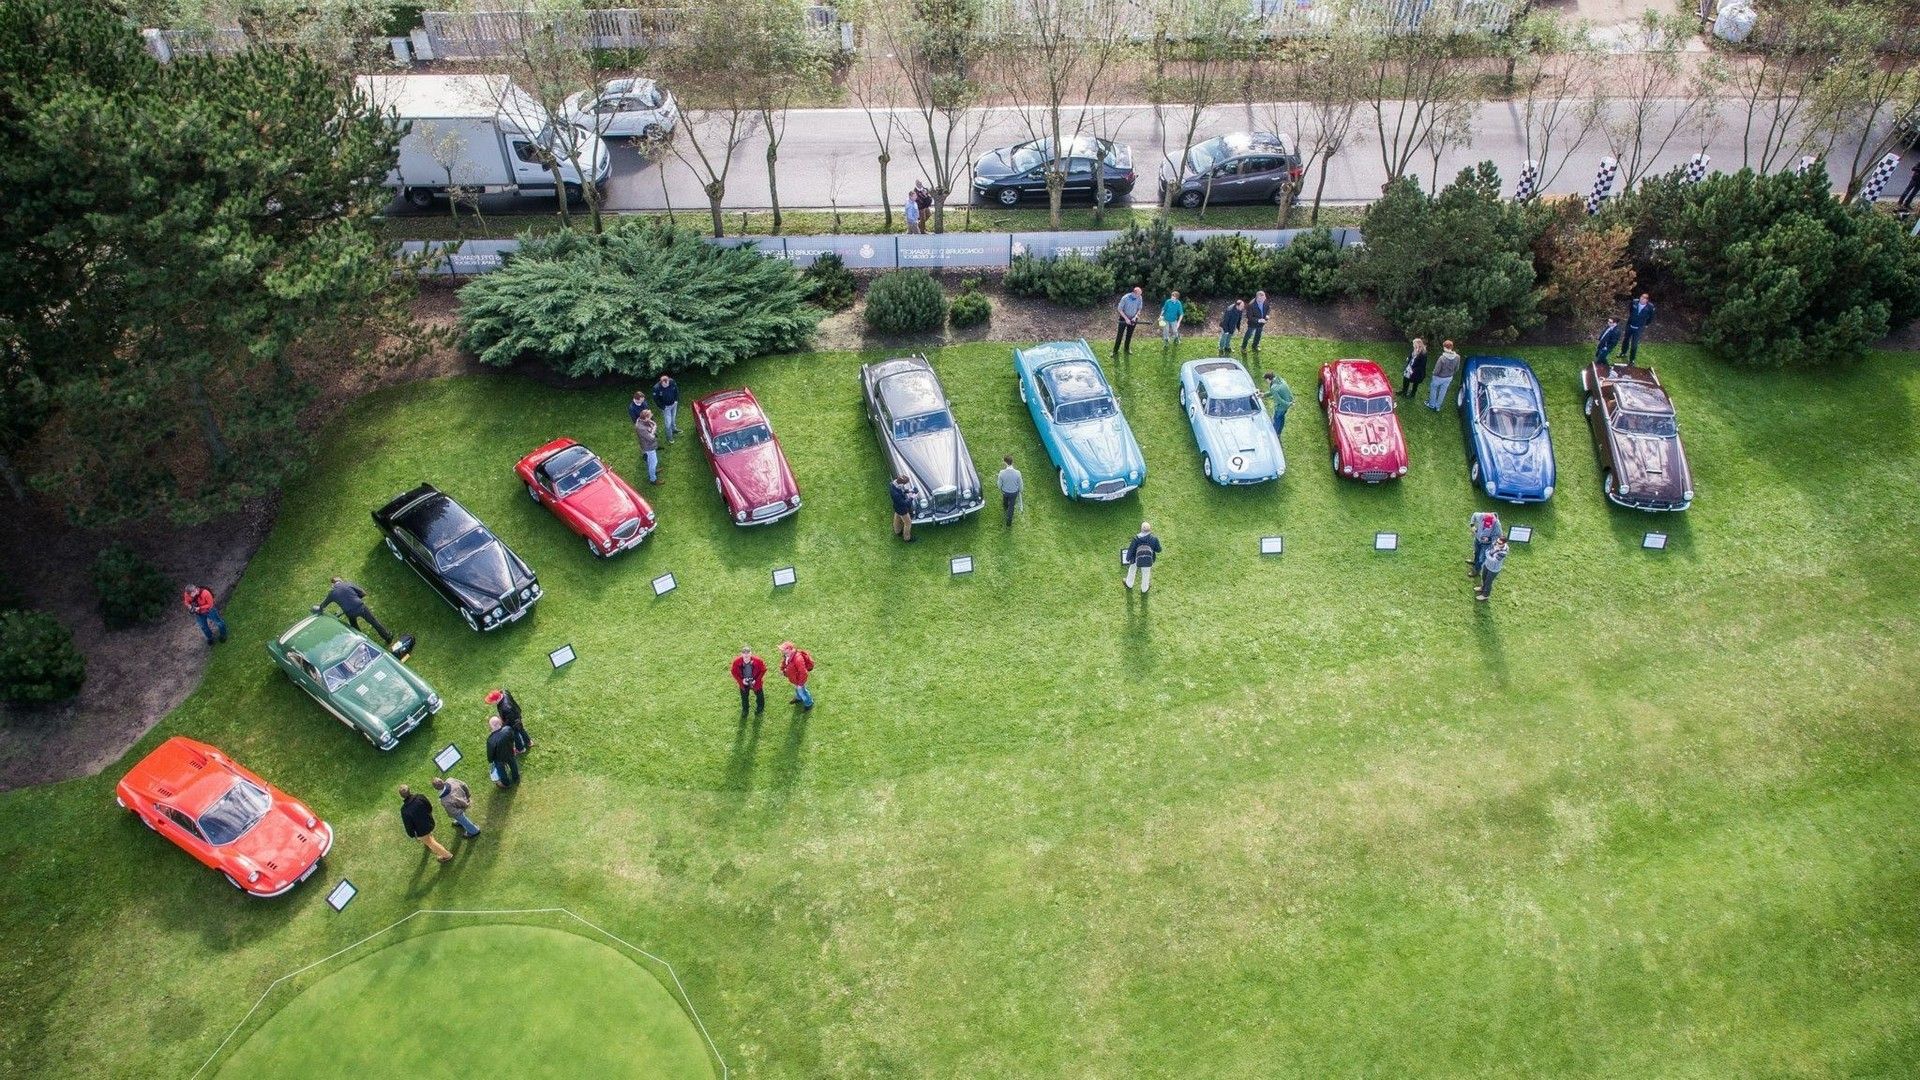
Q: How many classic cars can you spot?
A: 11